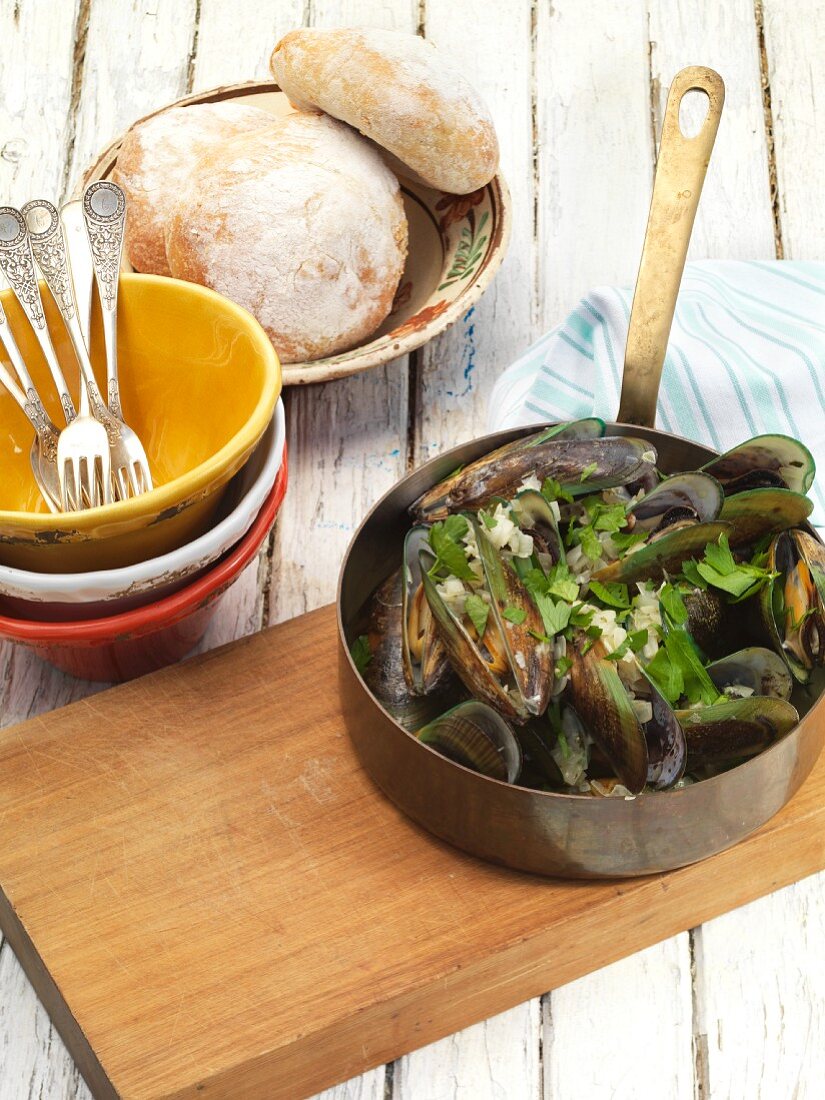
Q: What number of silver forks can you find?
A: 6